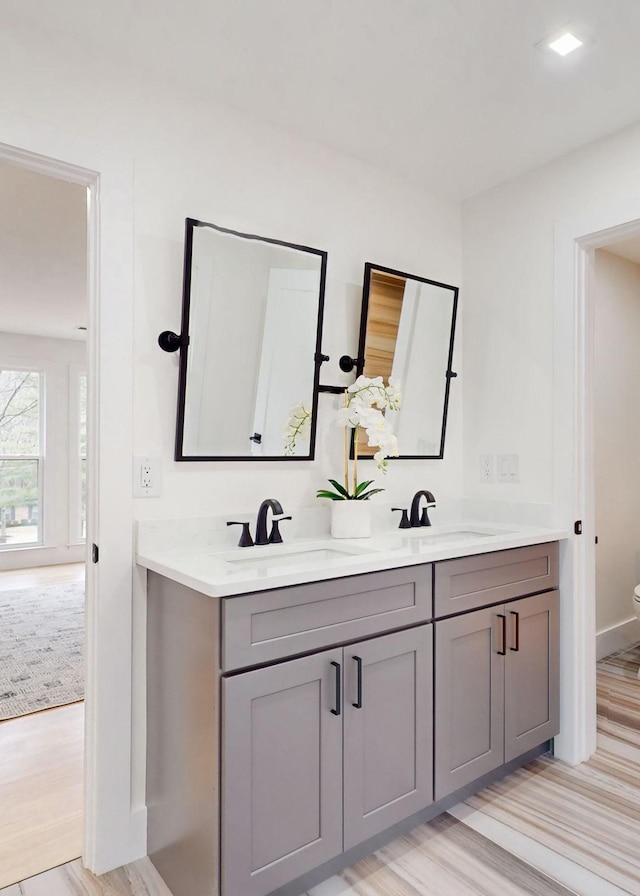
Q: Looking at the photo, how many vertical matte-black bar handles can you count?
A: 4